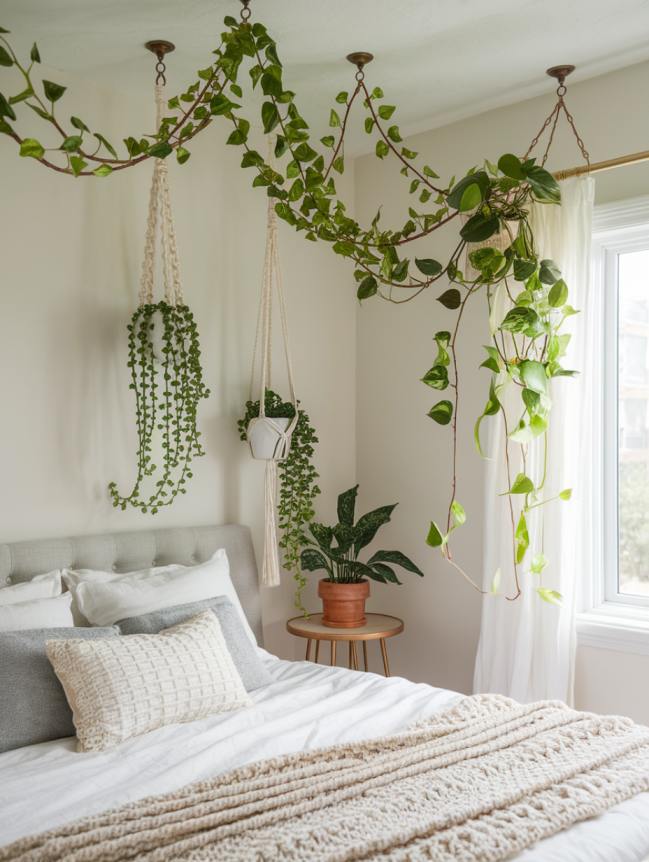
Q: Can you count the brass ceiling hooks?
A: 4